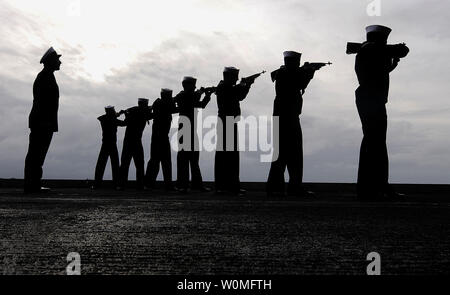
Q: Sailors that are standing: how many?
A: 8